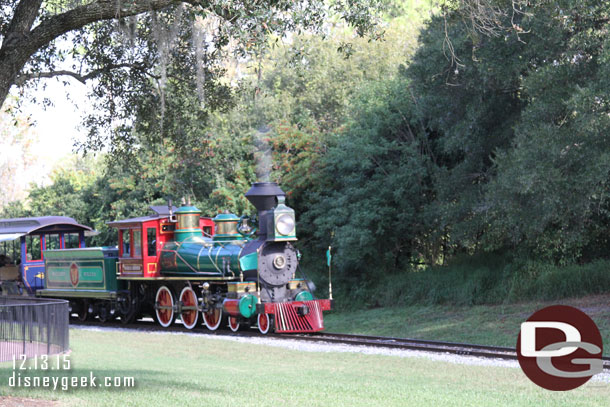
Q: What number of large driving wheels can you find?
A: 3